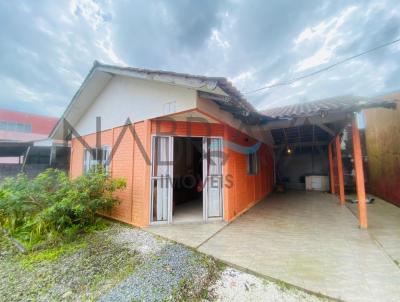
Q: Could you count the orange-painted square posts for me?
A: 3